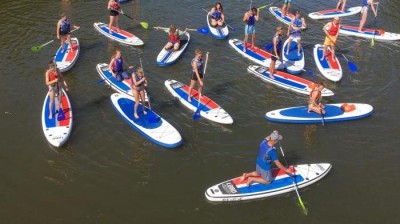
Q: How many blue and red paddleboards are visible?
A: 12